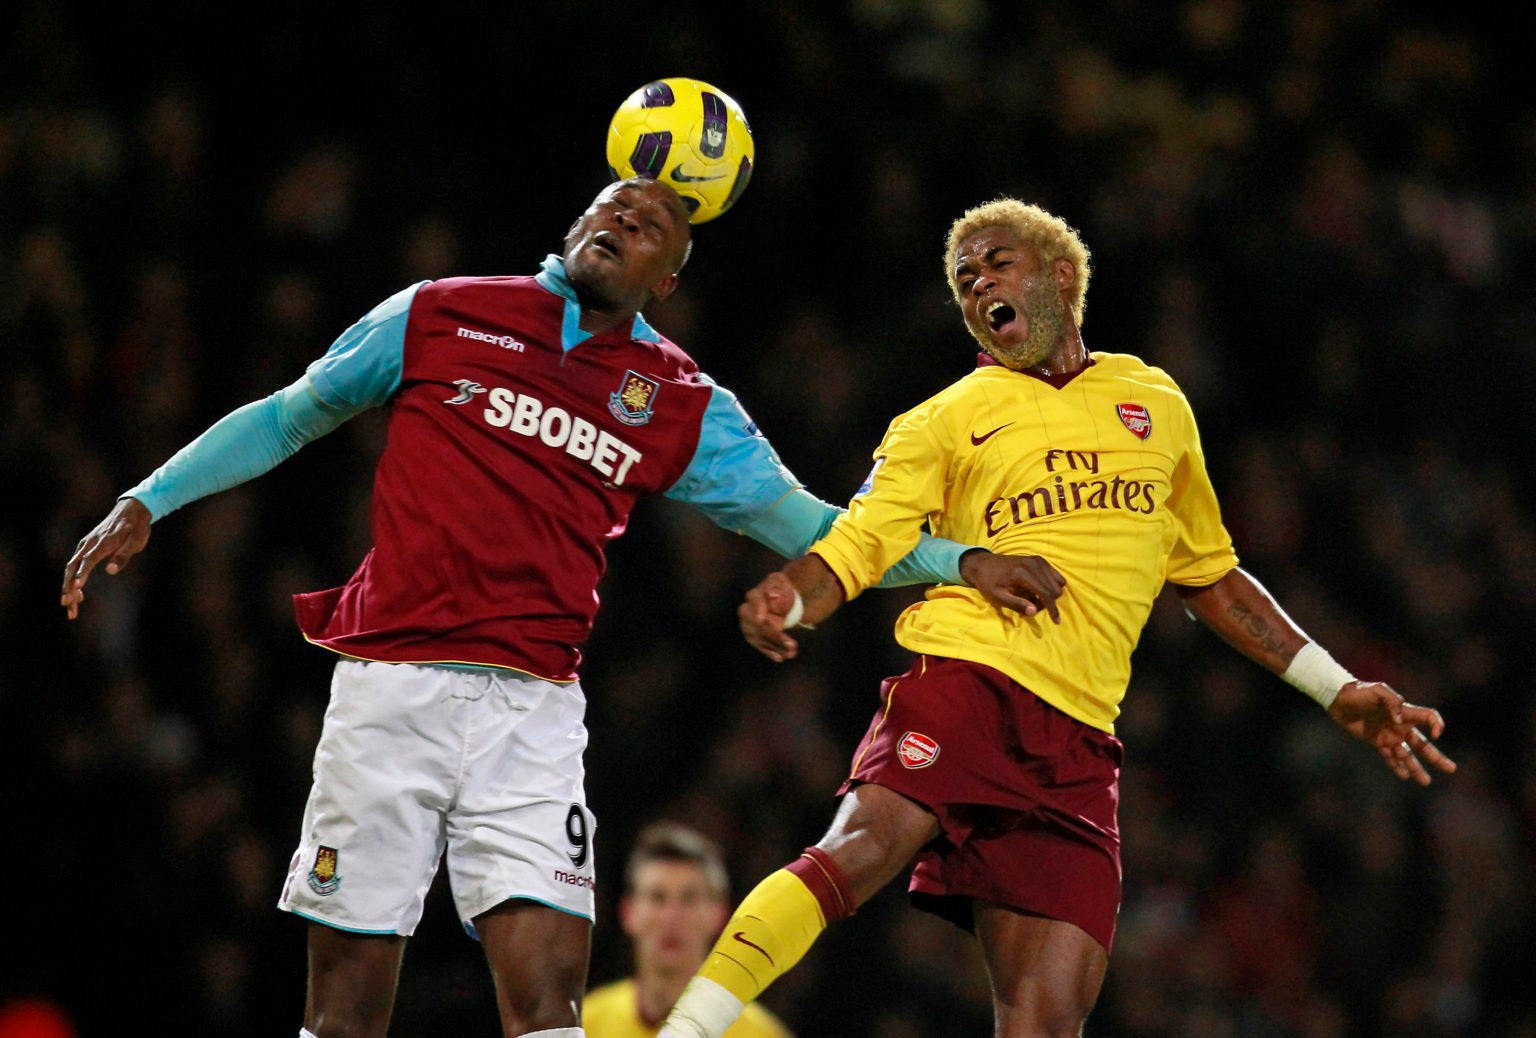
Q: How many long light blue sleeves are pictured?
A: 2